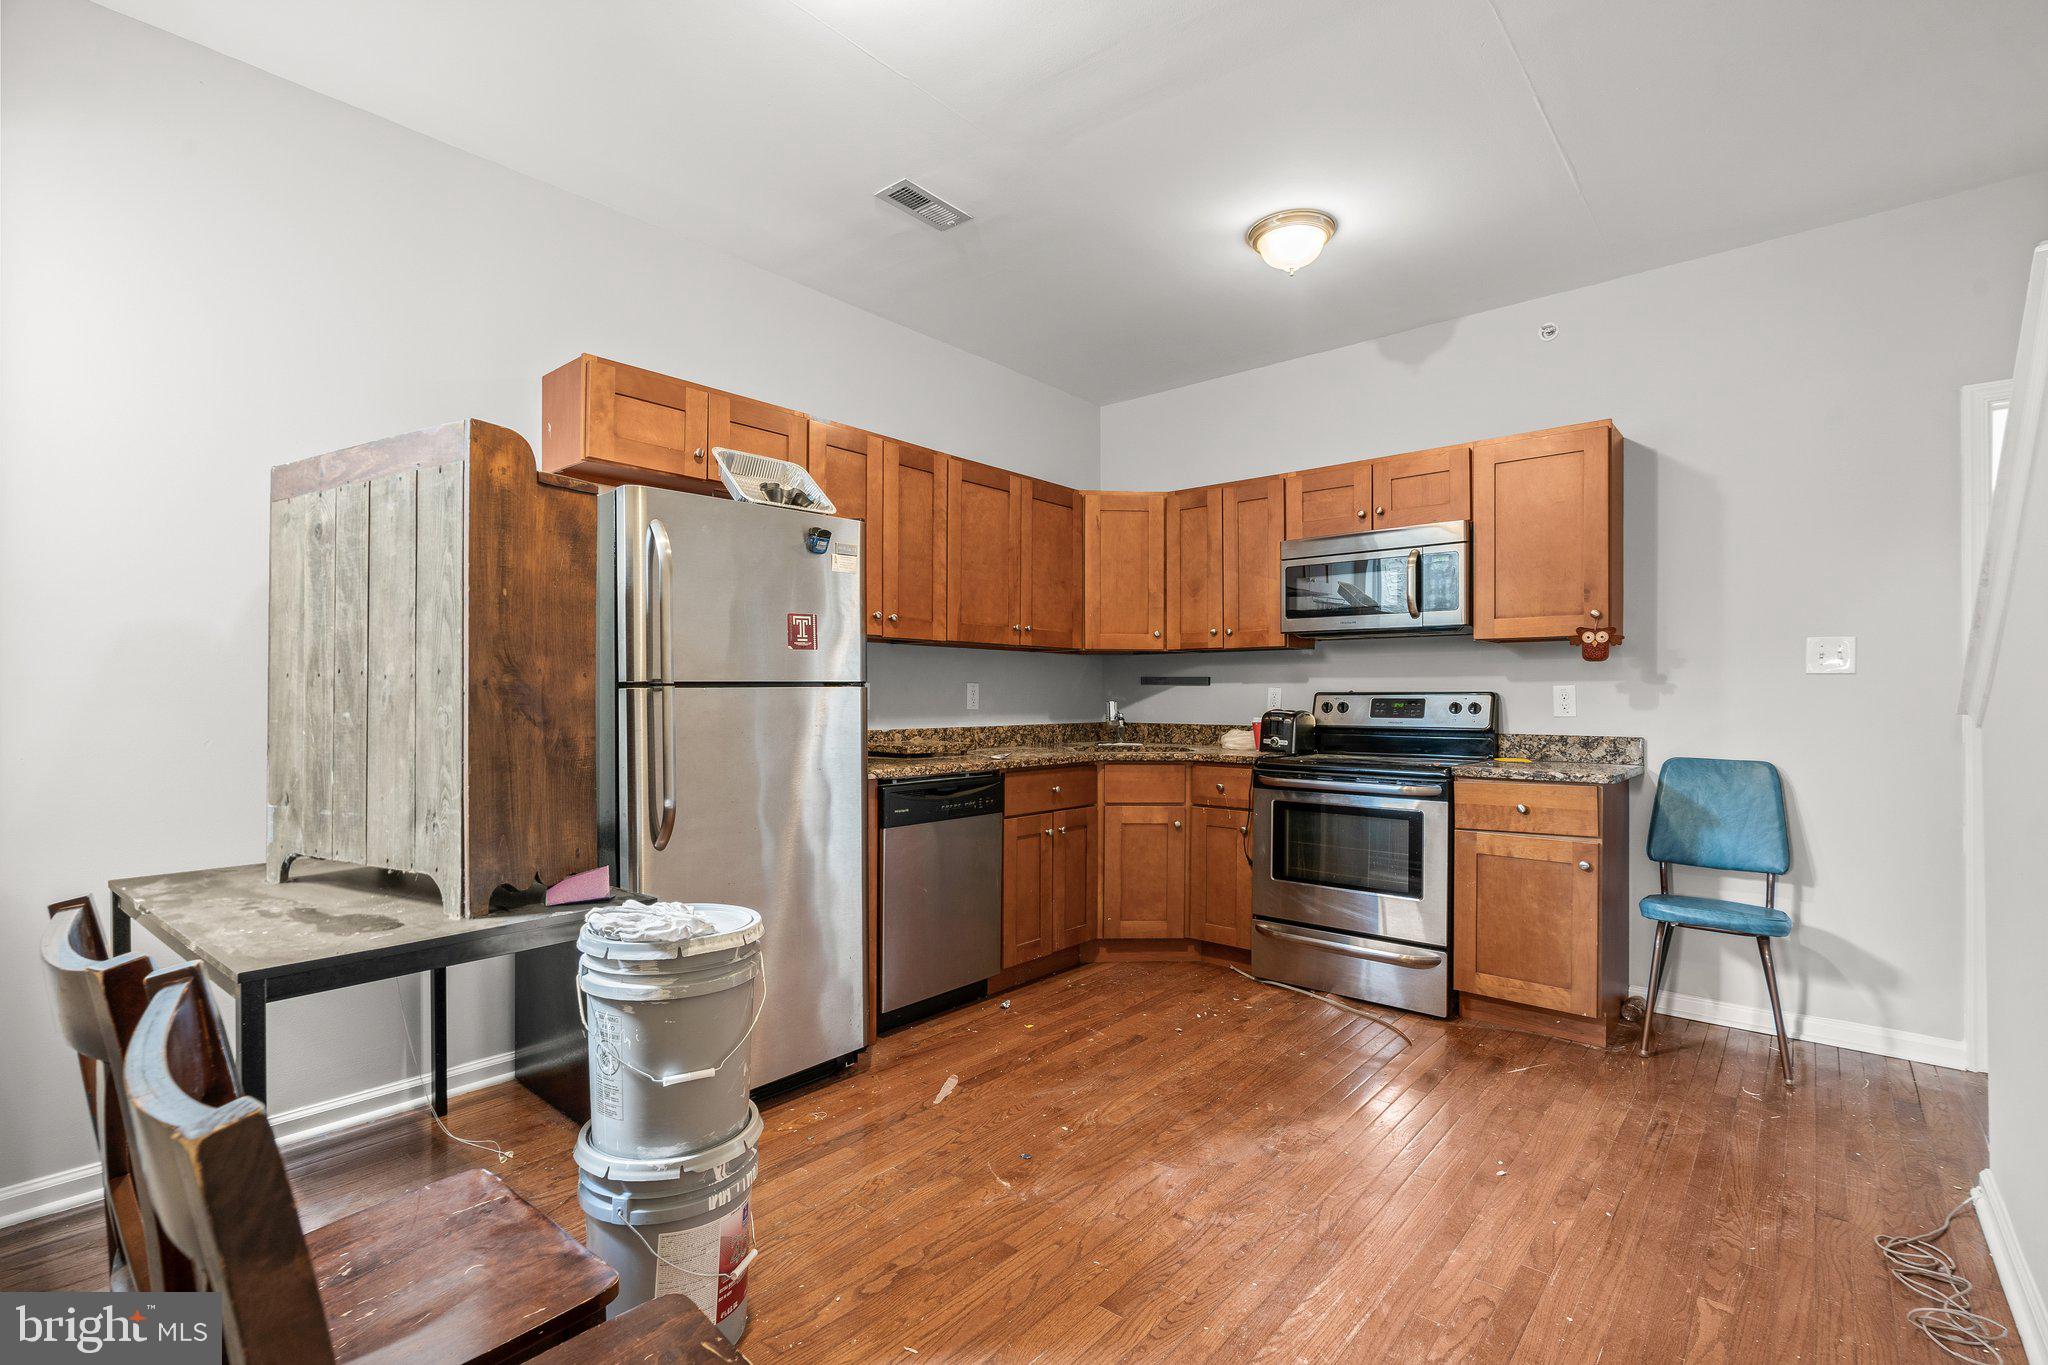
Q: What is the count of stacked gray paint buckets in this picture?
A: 2